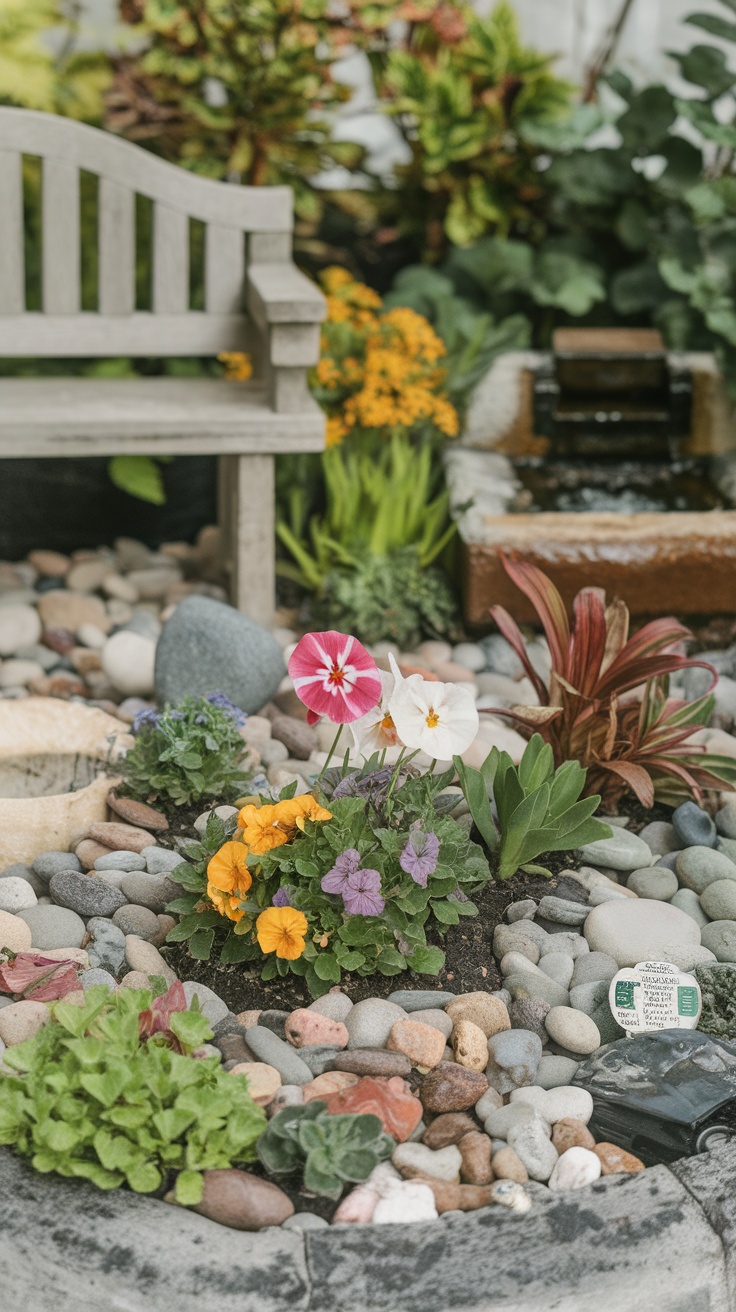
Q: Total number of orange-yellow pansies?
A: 5